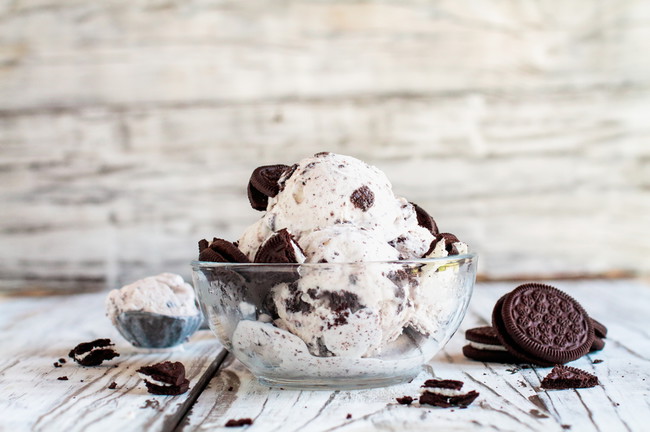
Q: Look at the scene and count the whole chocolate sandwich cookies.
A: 3